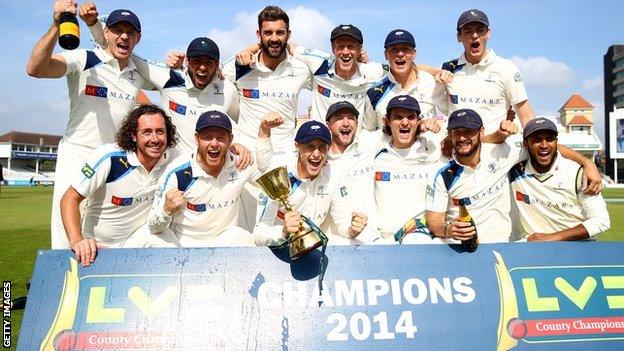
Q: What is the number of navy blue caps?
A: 11